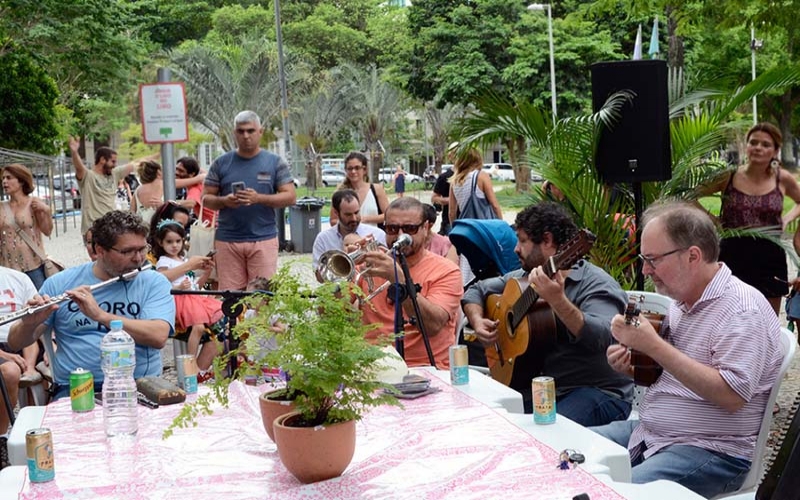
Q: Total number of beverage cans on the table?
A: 5